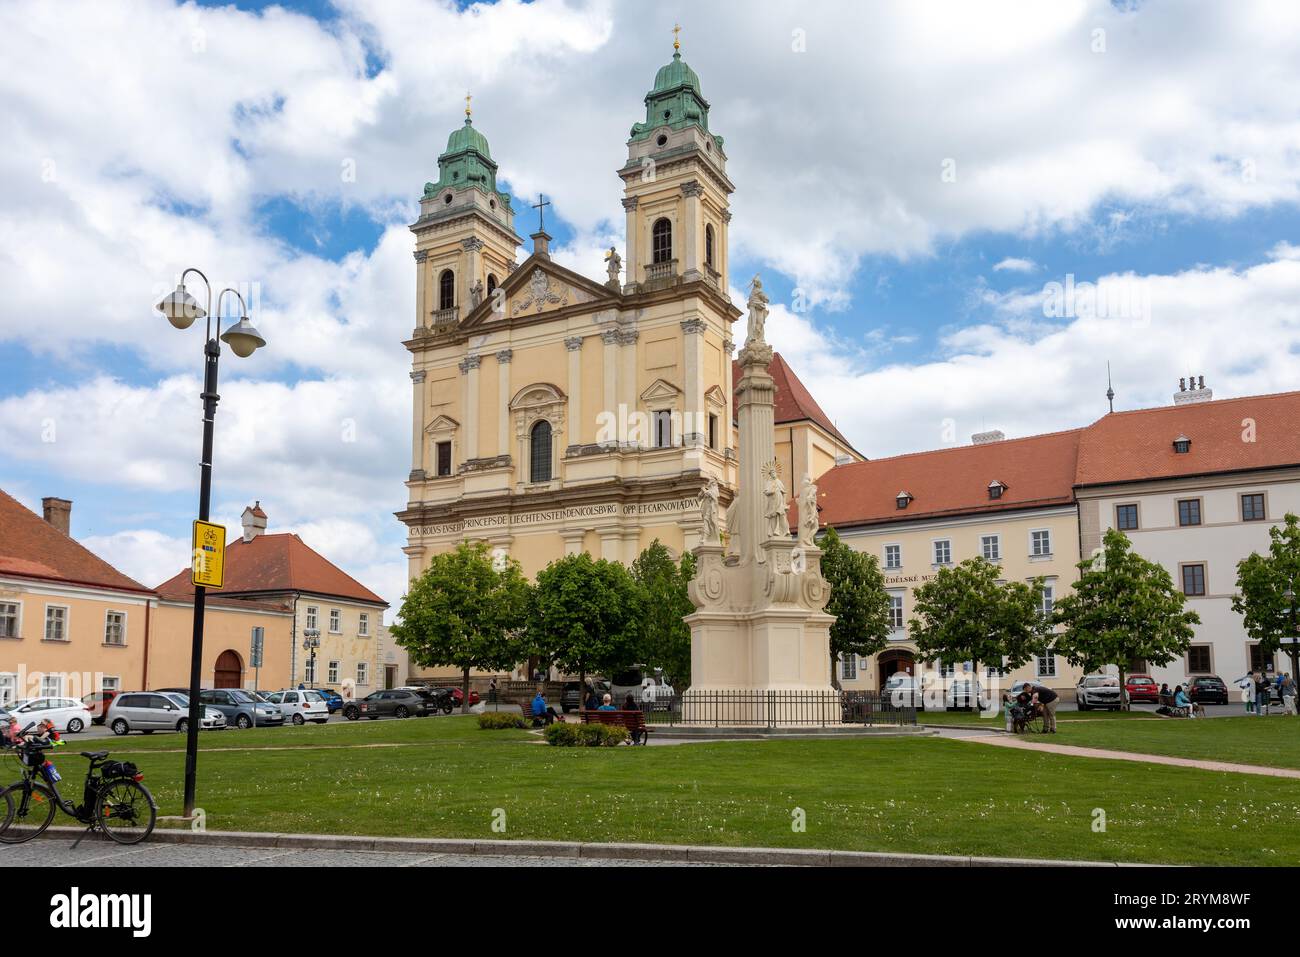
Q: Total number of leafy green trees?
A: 7